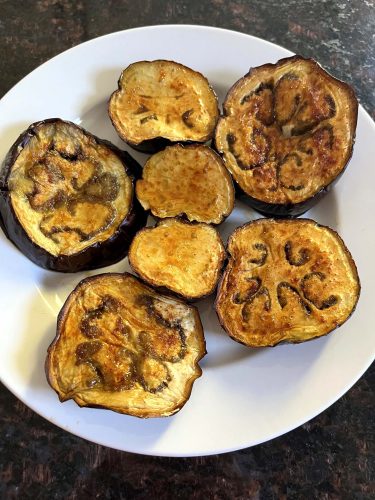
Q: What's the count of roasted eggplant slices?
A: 7